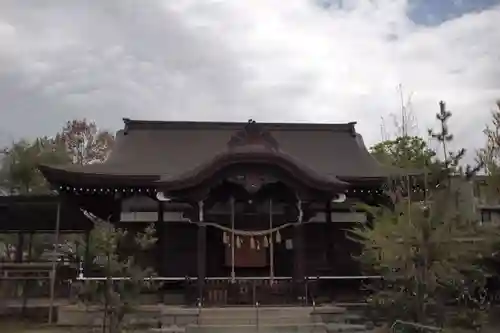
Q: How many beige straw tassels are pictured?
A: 5